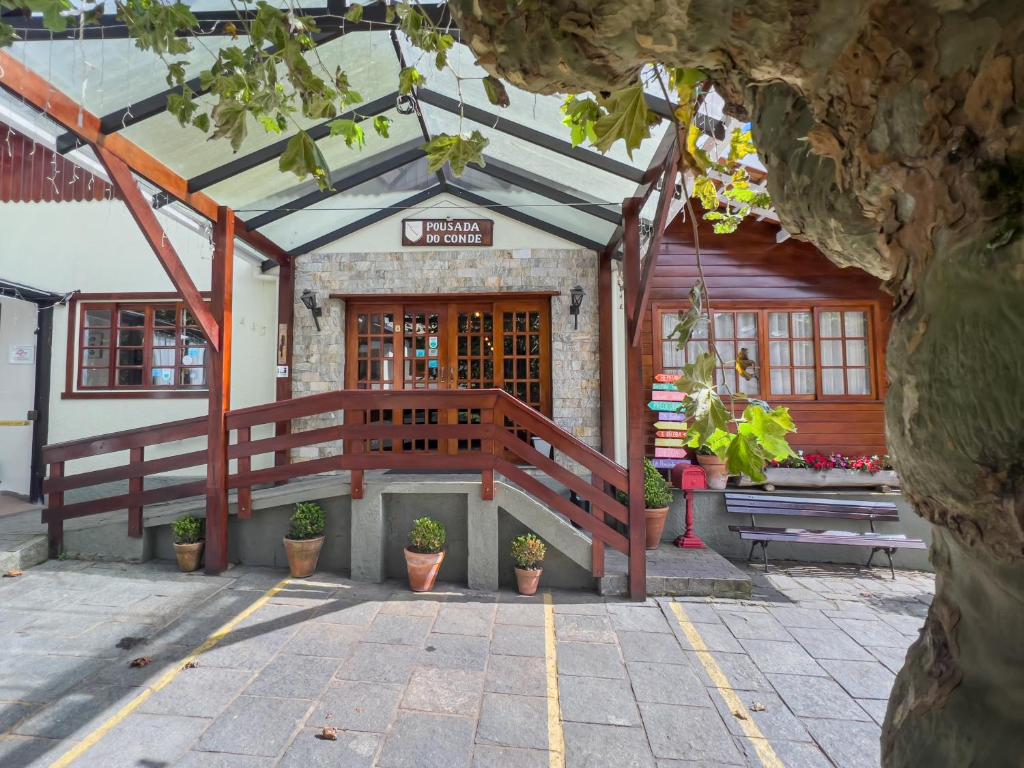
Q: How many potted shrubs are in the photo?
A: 5